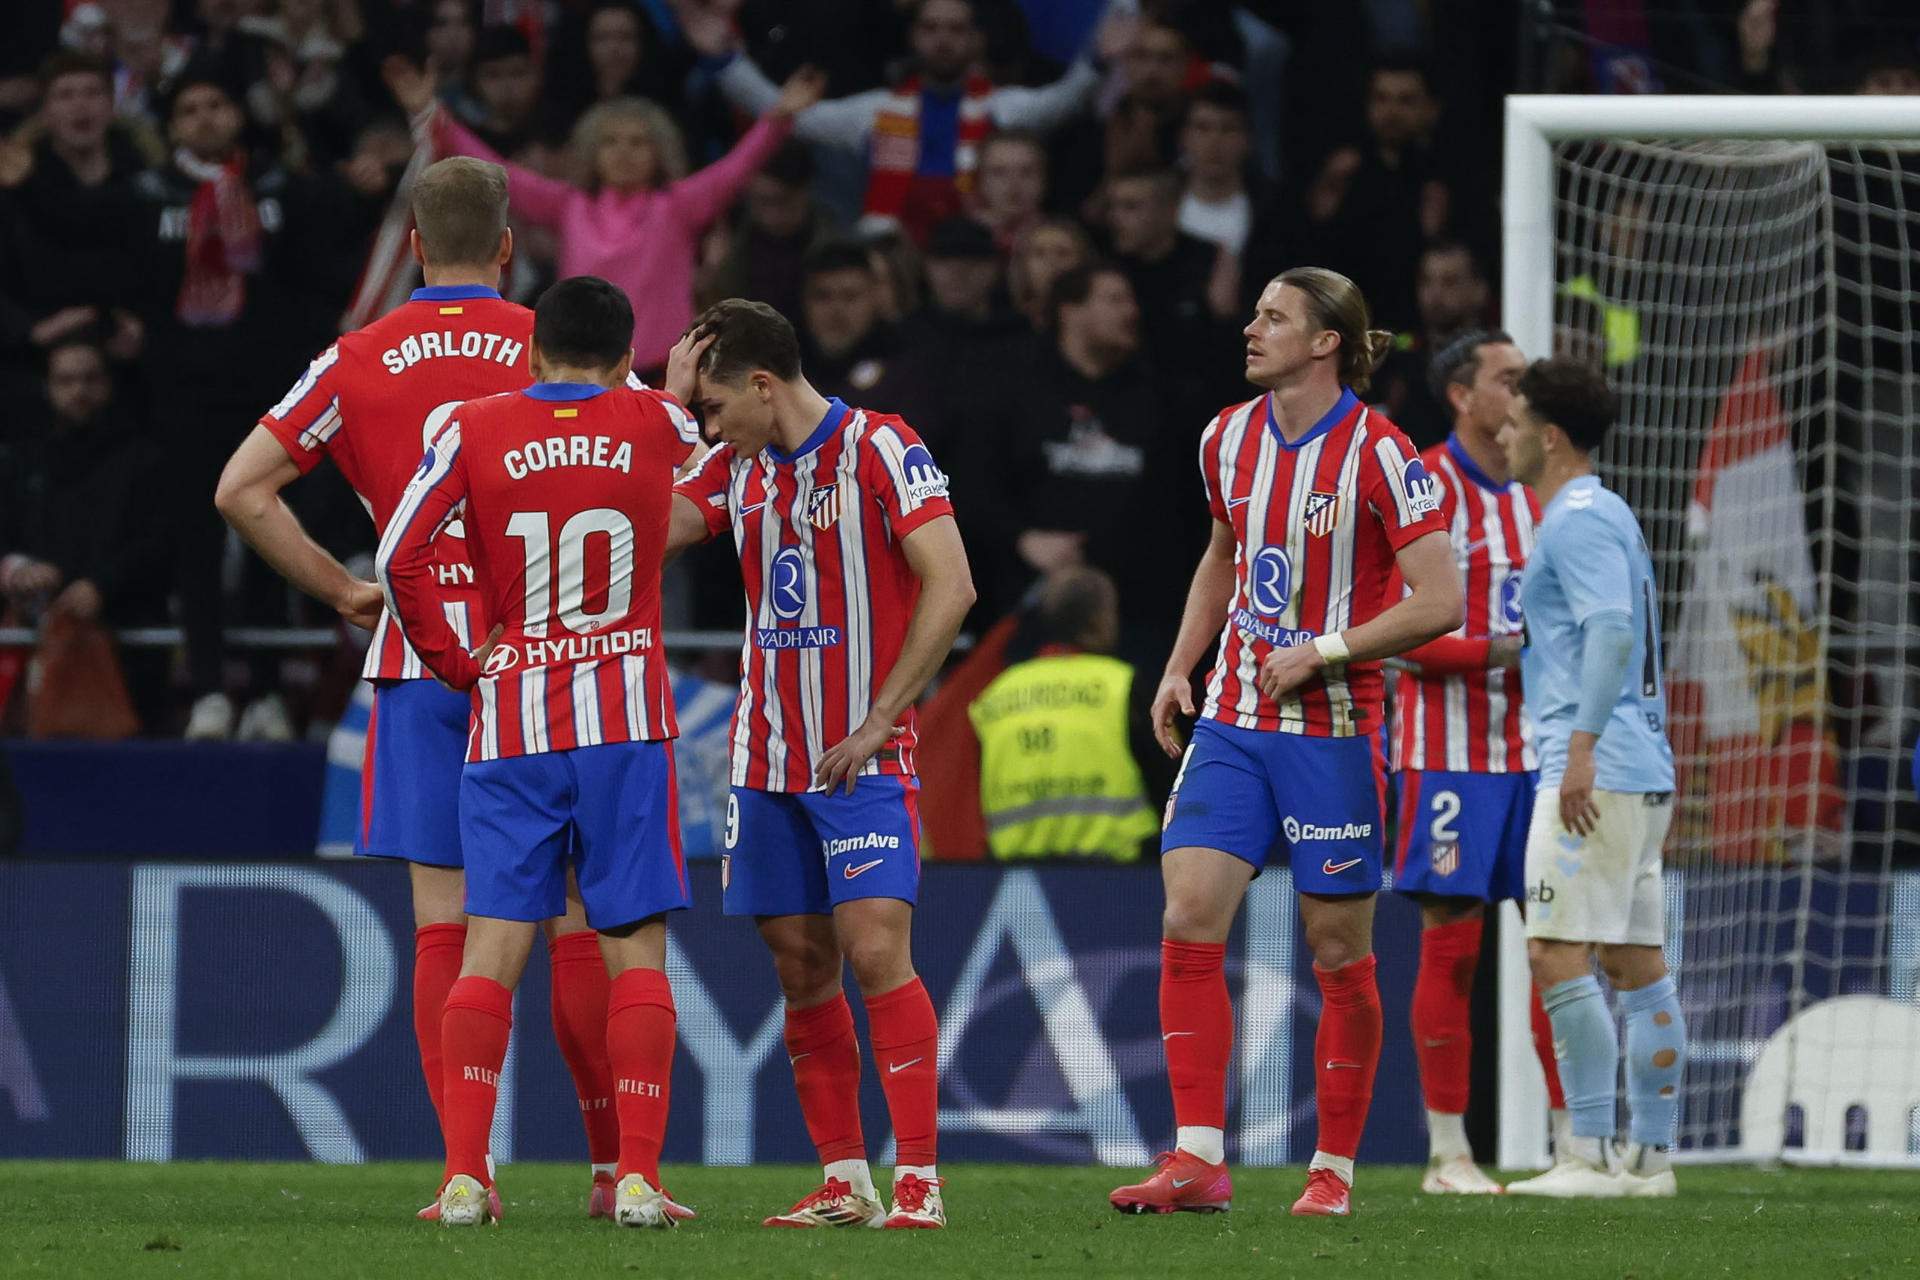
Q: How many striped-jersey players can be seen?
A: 5